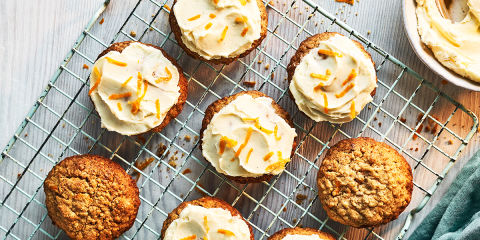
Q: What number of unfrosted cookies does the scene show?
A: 2